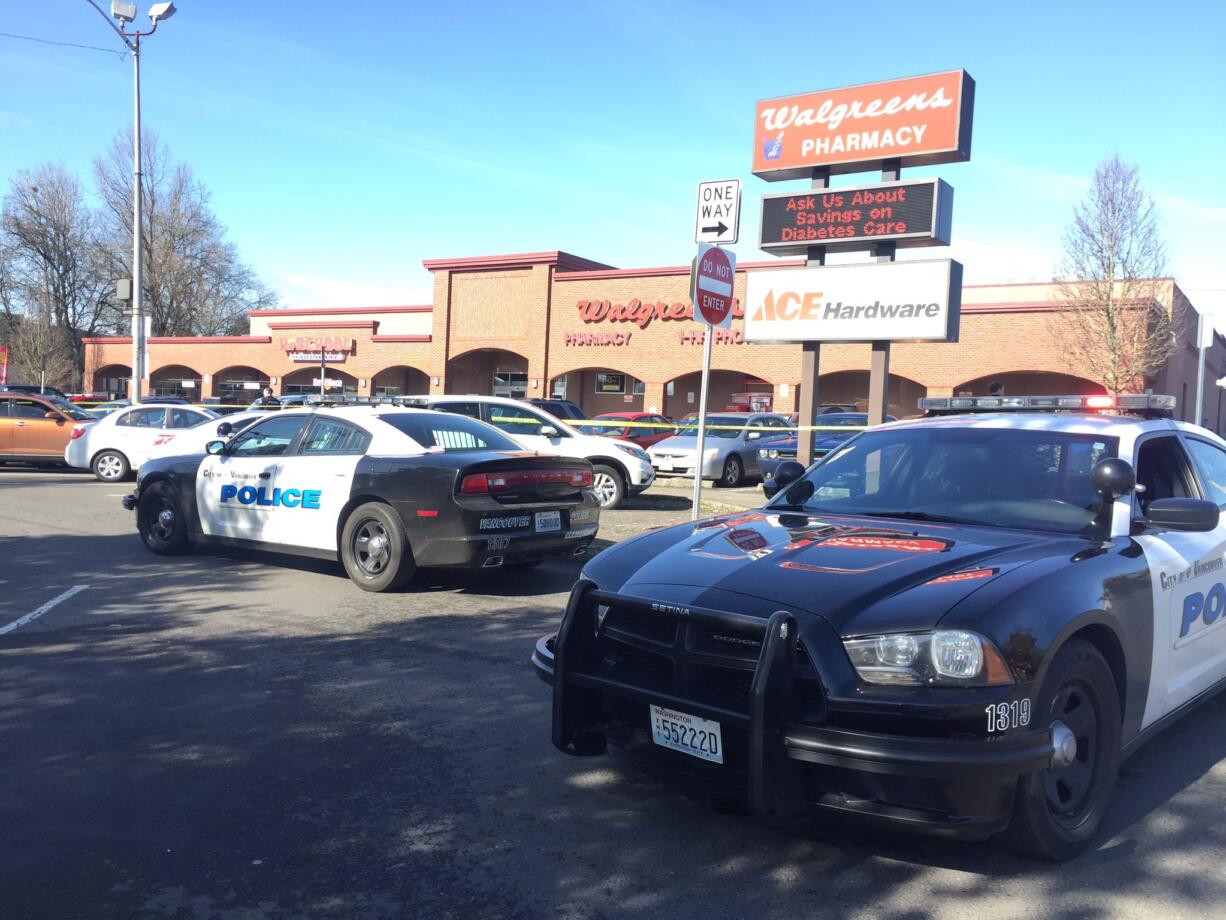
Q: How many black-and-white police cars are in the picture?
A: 2